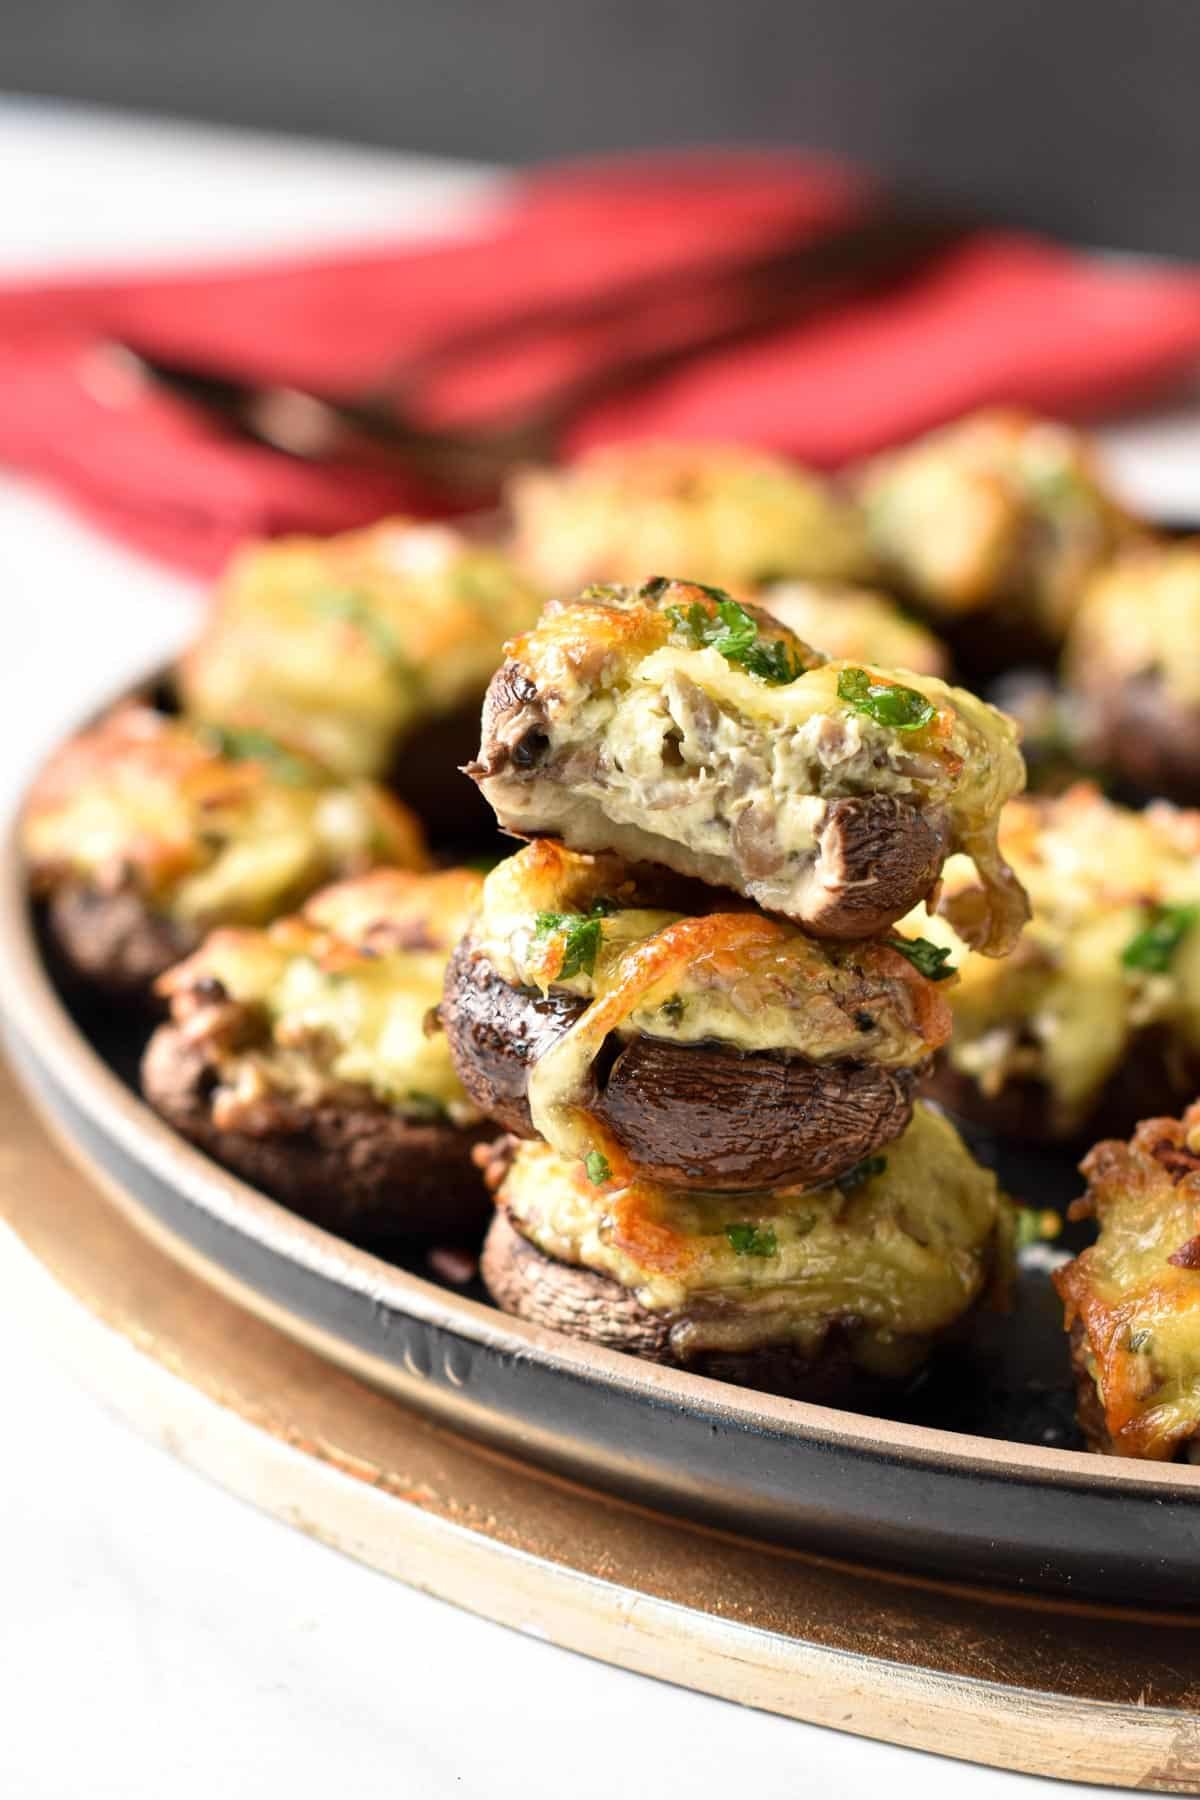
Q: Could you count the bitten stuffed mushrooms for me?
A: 1